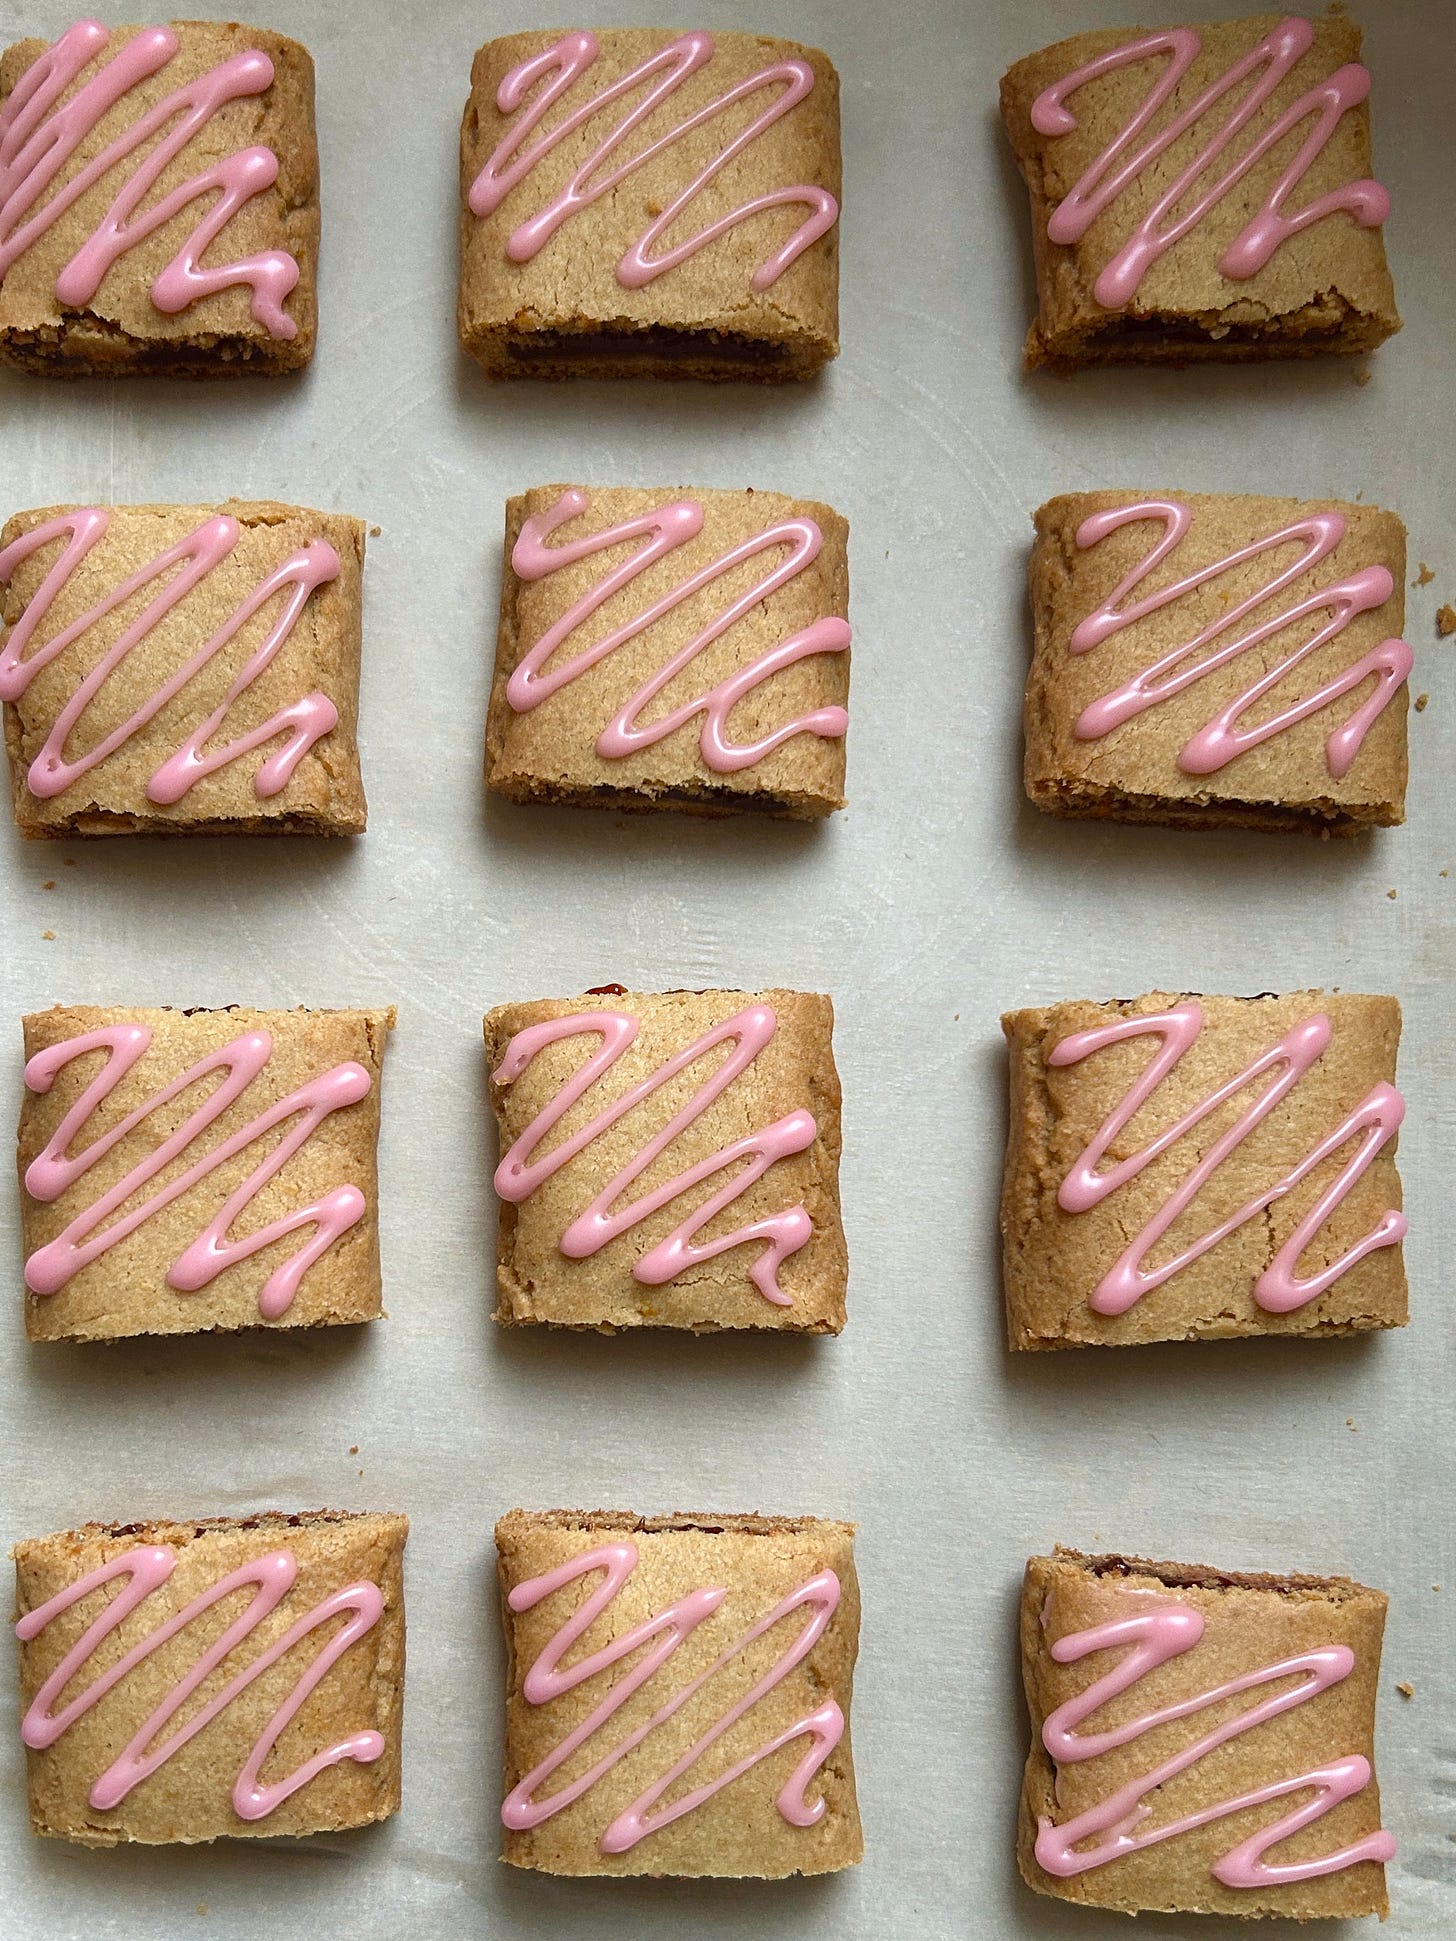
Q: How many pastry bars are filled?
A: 12